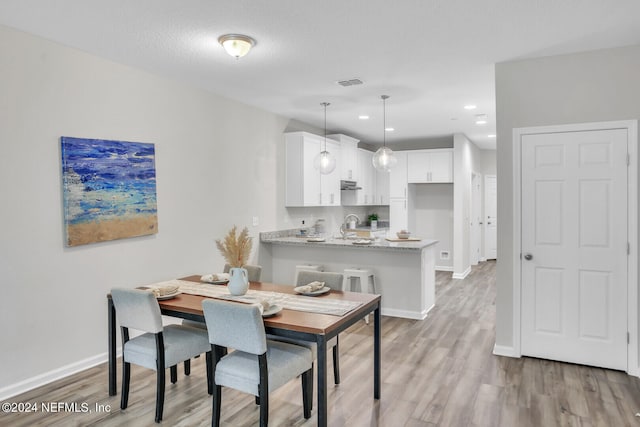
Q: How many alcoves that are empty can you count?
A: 1